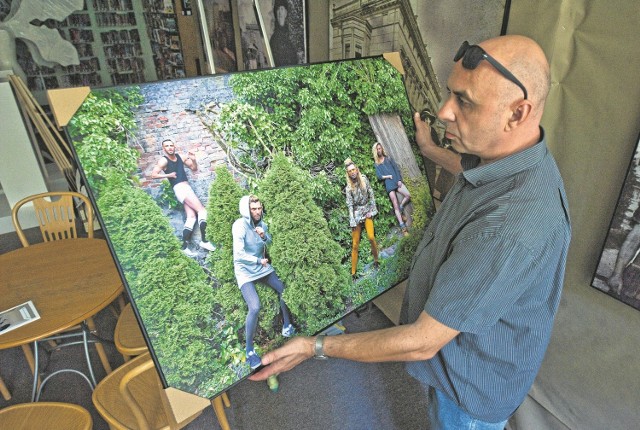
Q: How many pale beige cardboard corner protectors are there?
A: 3